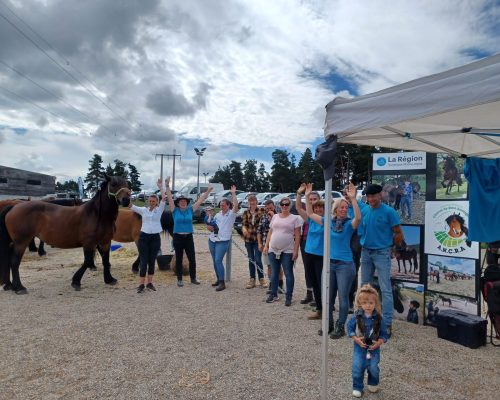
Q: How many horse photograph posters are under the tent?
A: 6